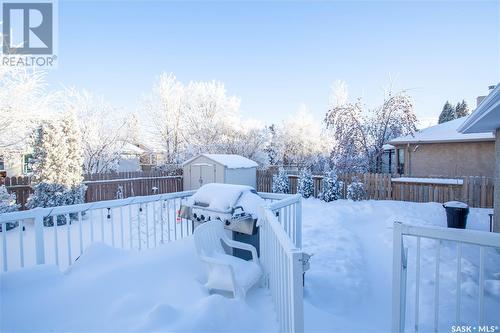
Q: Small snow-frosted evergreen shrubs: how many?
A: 4